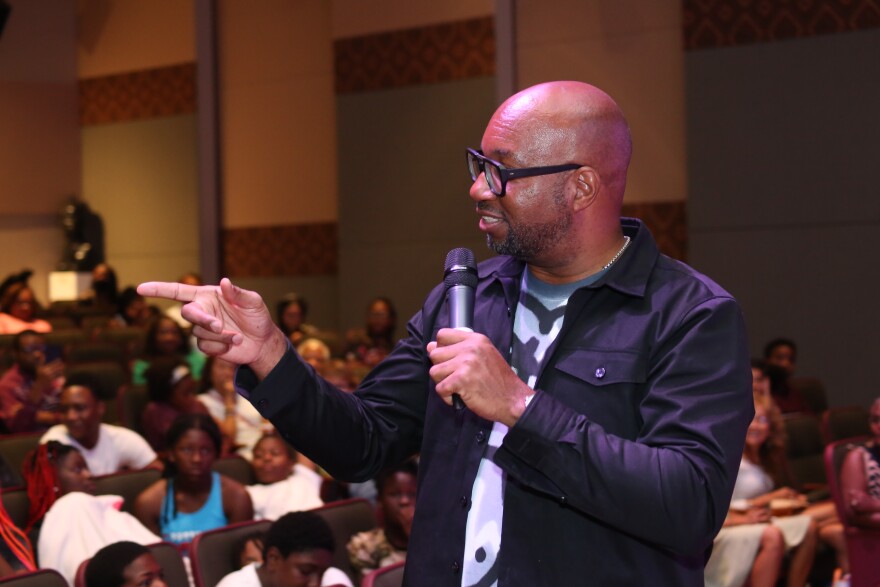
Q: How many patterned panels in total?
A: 5